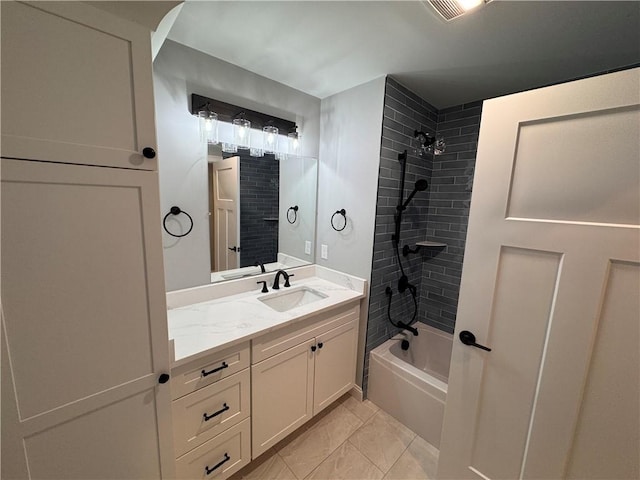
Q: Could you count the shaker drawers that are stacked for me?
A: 3